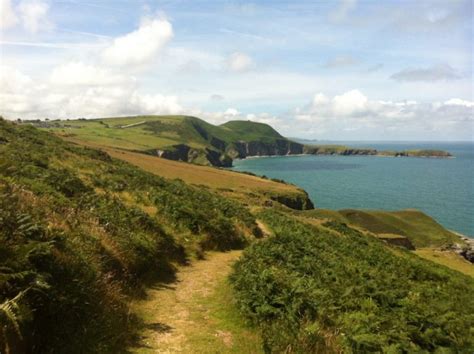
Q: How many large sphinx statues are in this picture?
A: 0